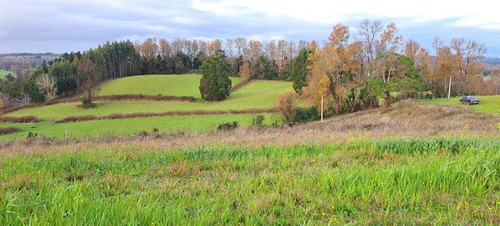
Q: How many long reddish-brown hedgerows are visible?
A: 2